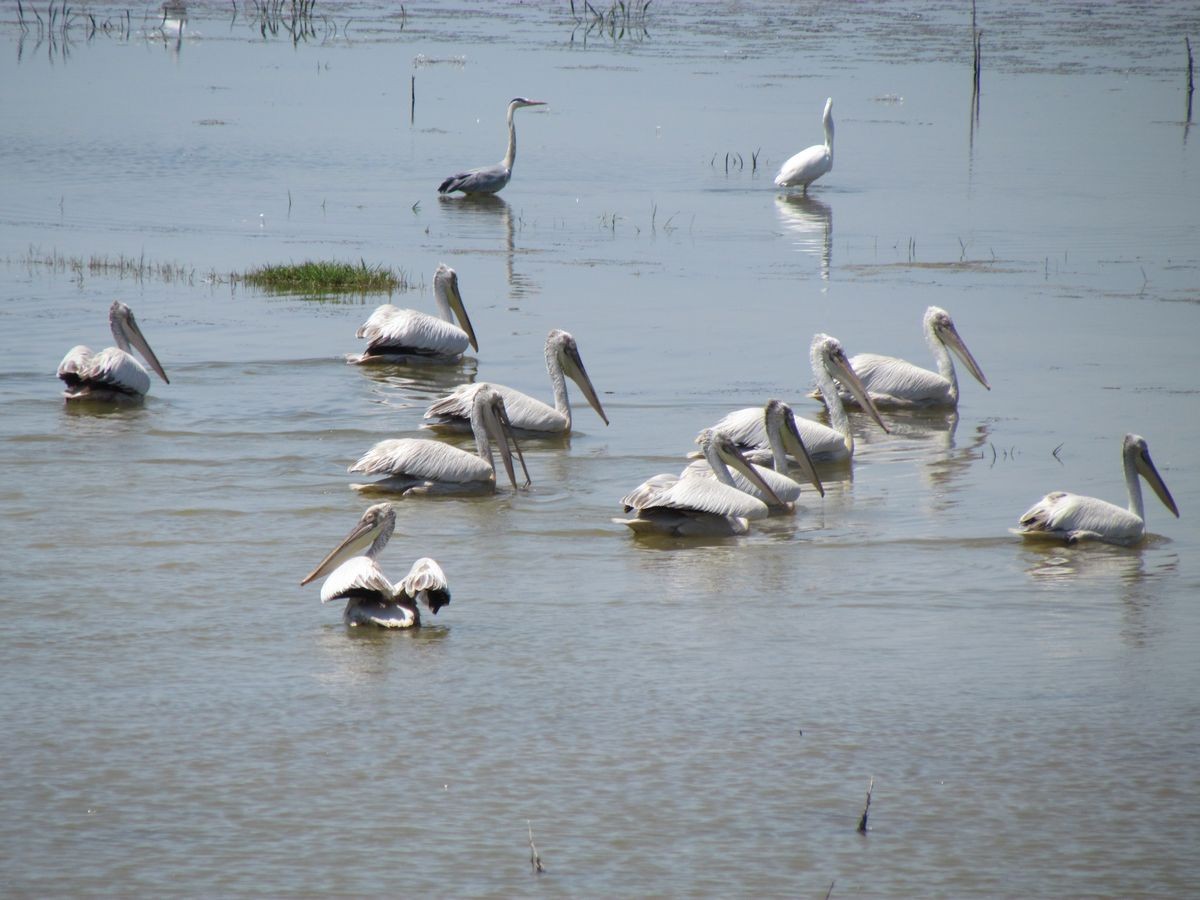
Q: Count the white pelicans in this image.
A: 10